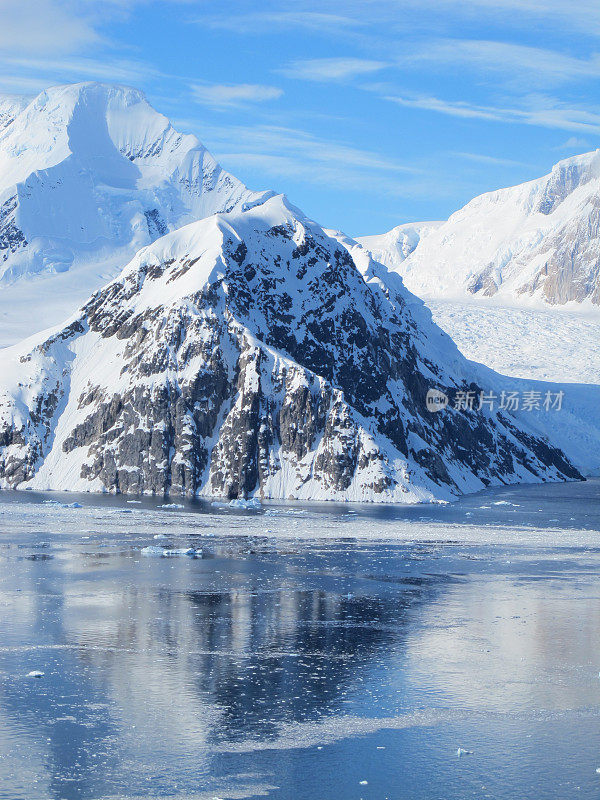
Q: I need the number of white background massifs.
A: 2